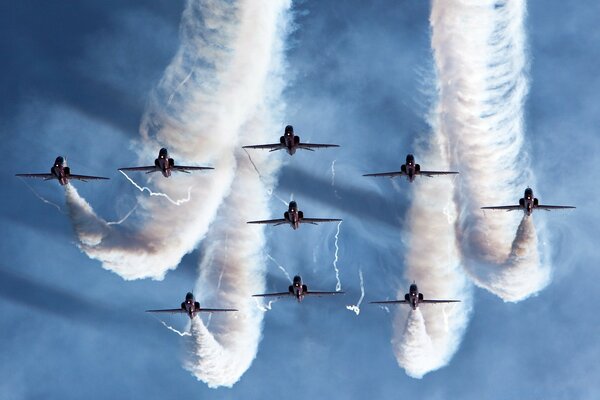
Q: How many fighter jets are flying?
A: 9